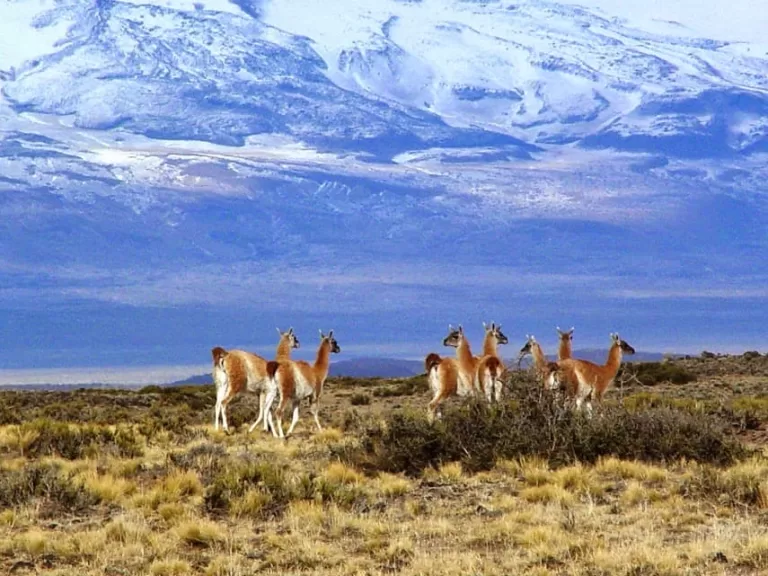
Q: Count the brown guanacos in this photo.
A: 7